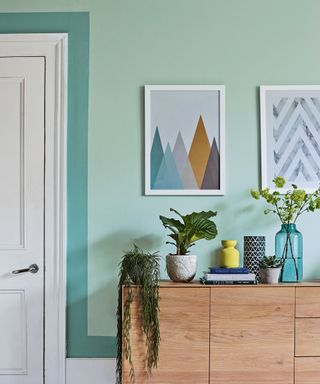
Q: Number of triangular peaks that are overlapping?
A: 5